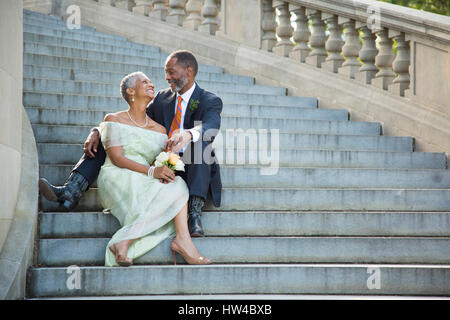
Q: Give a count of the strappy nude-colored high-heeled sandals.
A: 2